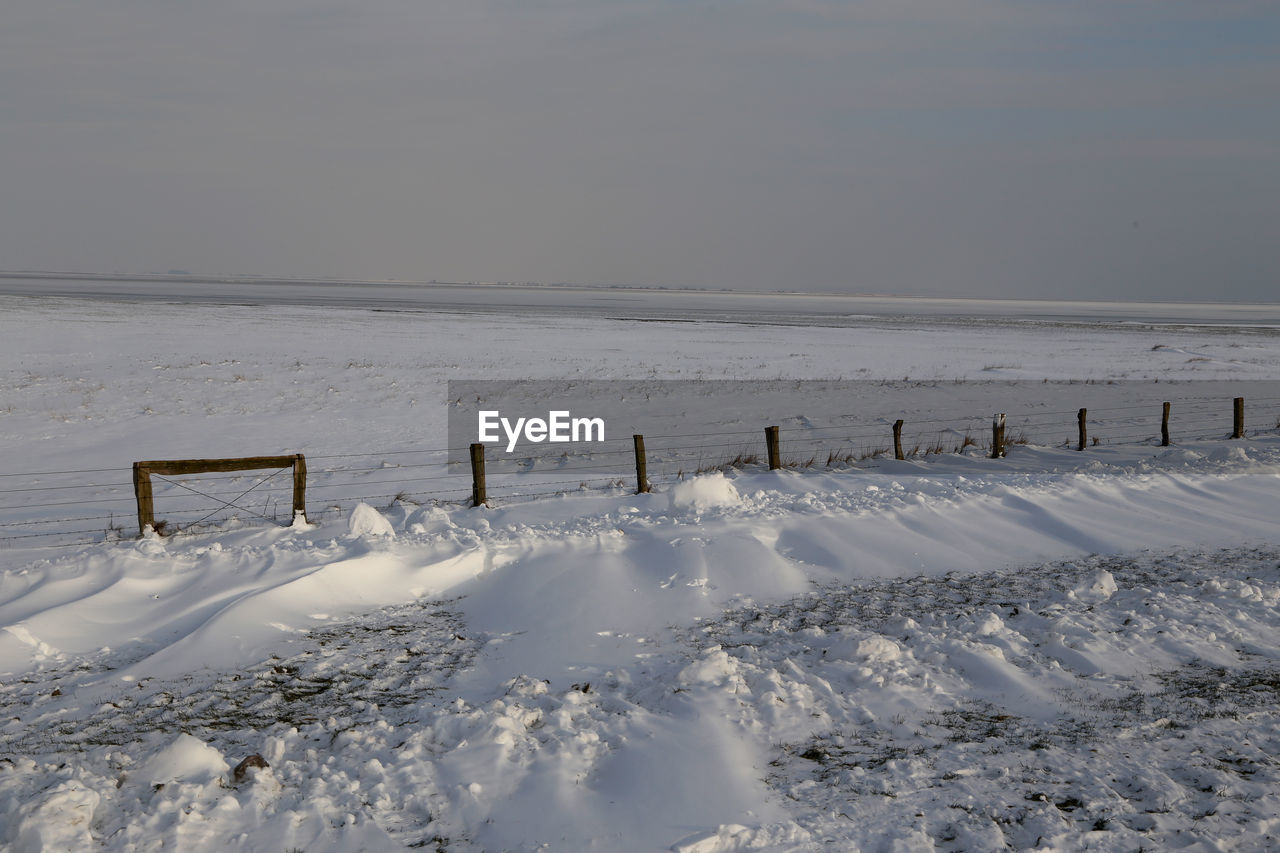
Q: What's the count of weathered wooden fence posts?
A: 10